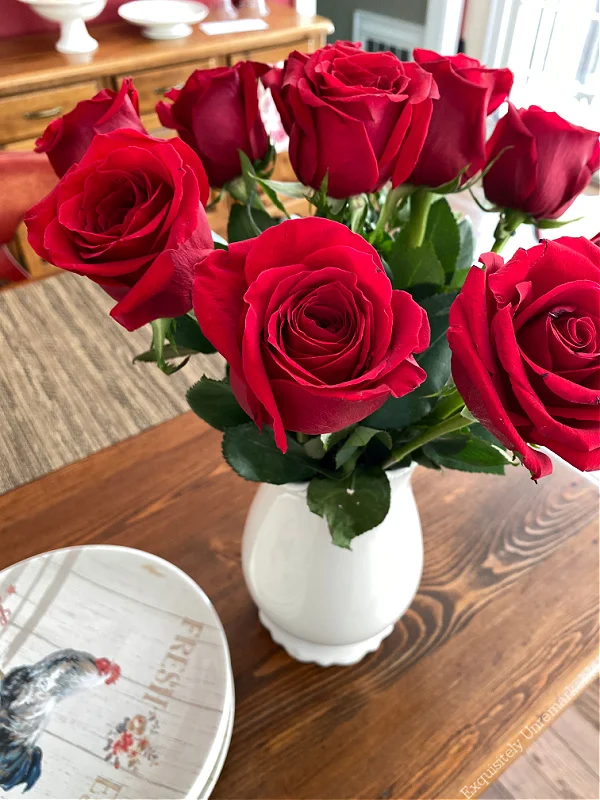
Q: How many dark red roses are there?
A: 8